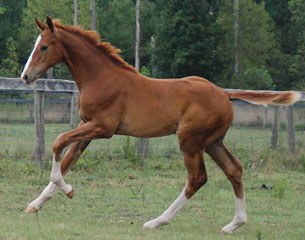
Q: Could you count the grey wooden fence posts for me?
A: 5